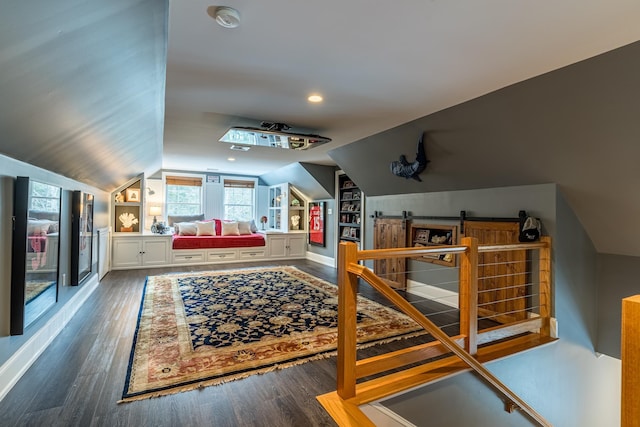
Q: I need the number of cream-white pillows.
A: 4